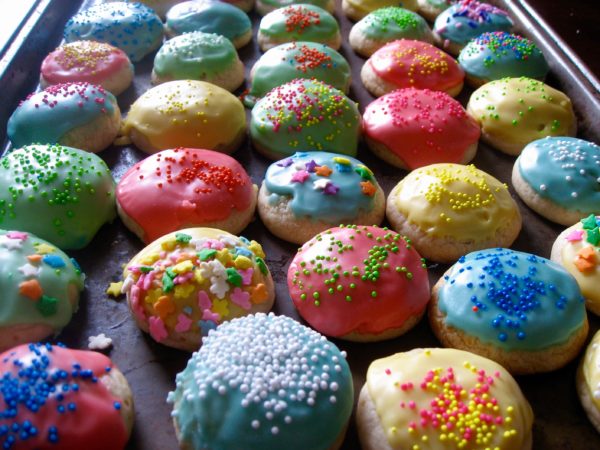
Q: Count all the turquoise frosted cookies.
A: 9